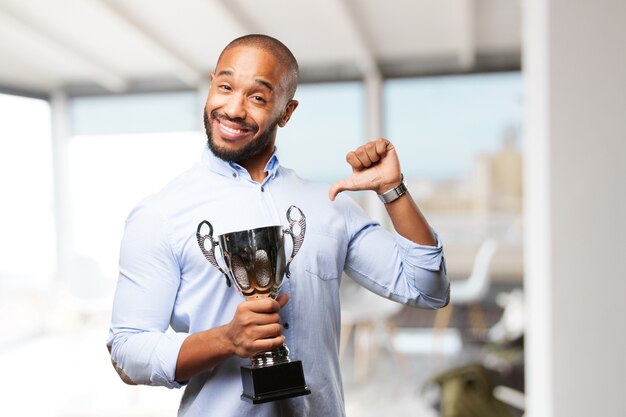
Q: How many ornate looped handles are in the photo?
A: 2